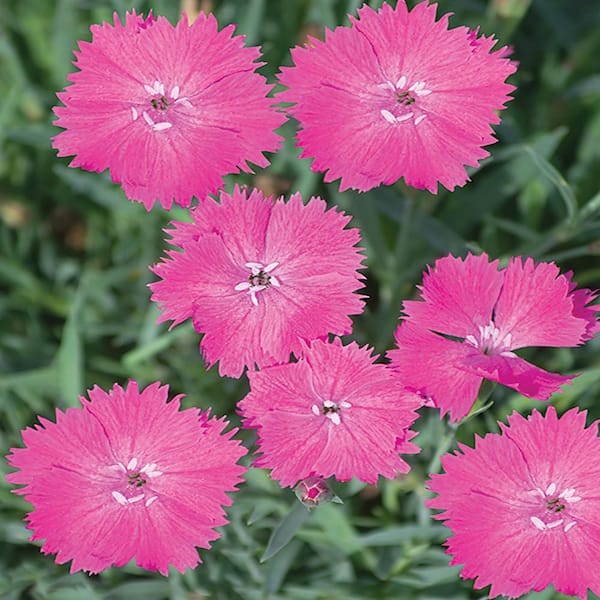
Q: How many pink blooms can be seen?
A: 7